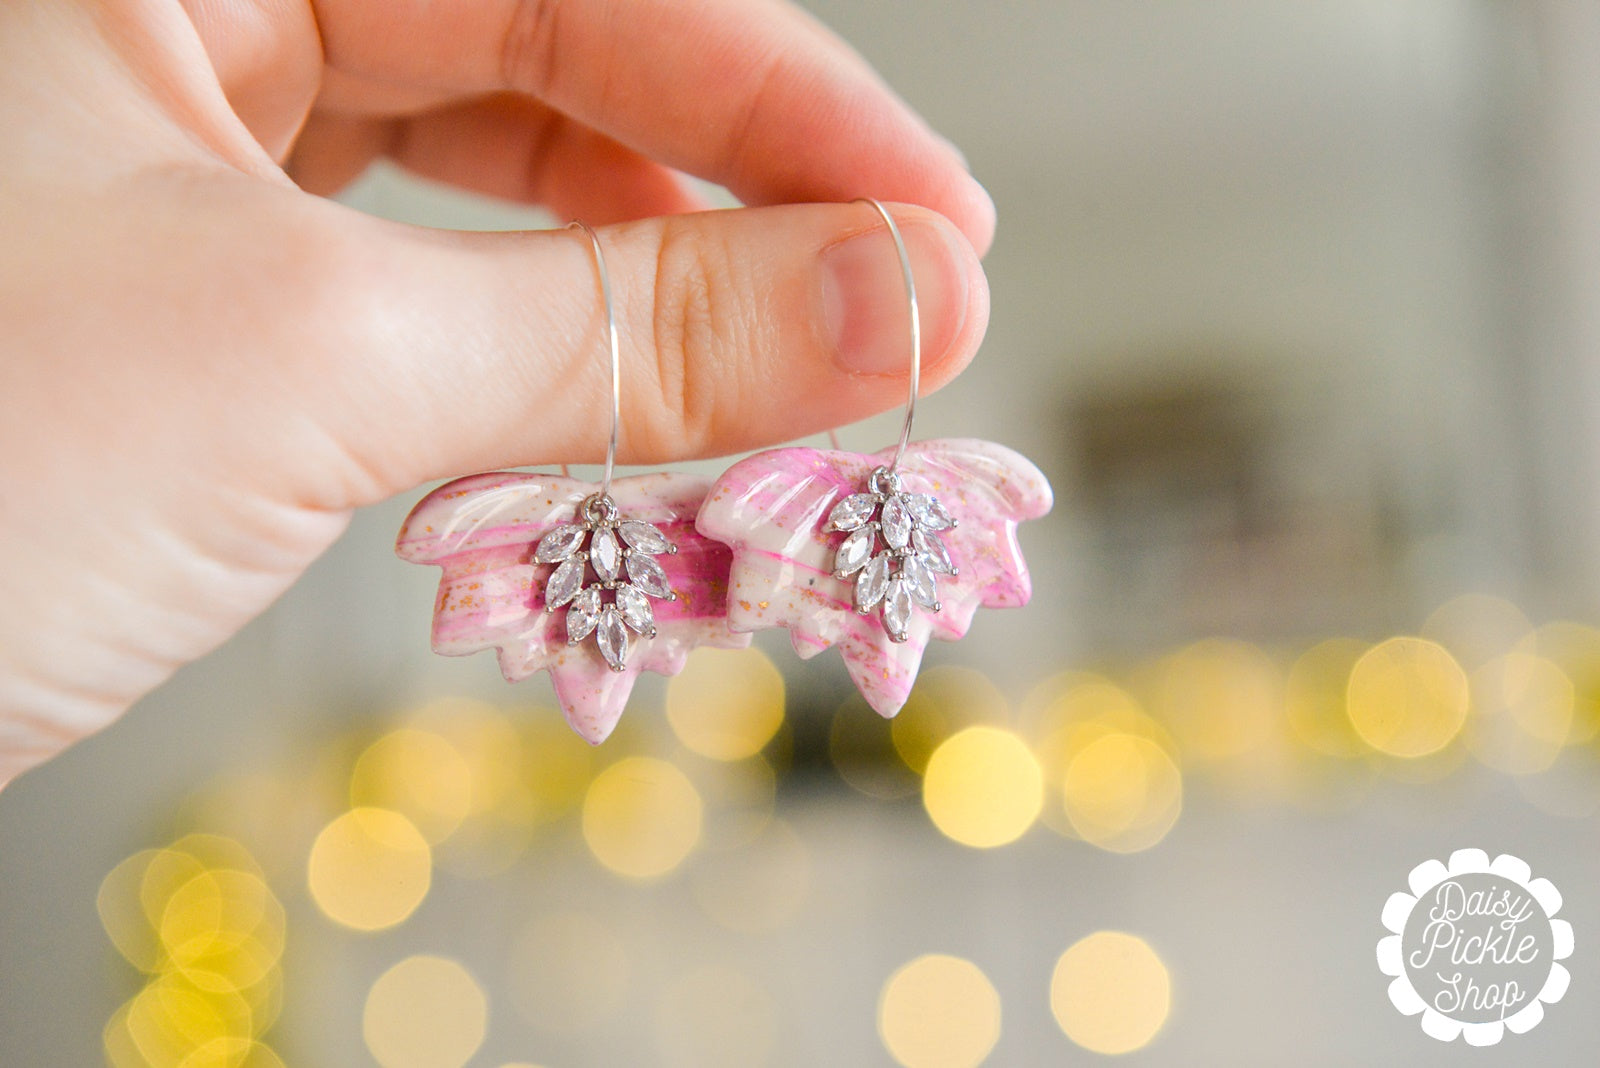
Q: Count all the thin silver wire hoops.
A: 2